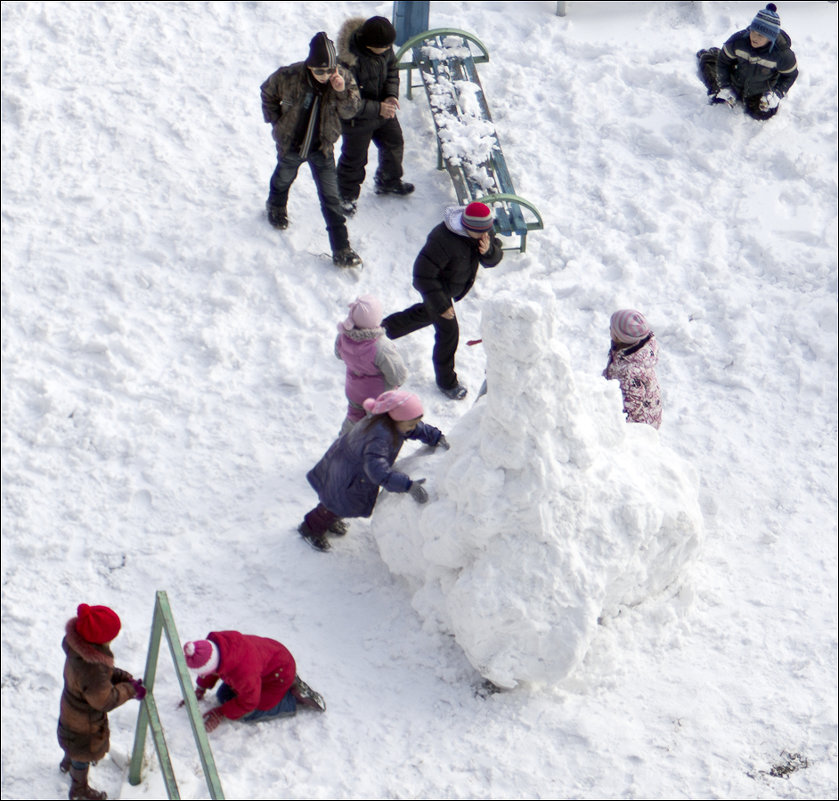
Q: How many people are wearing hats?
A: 9